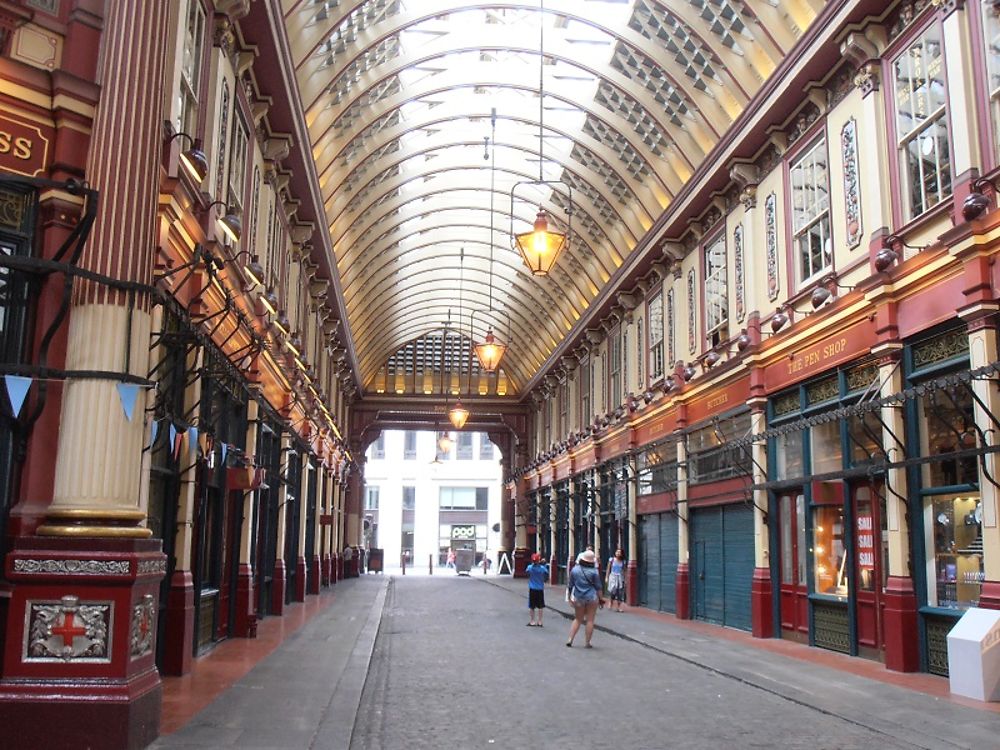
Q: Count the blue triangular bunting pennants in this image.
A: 6